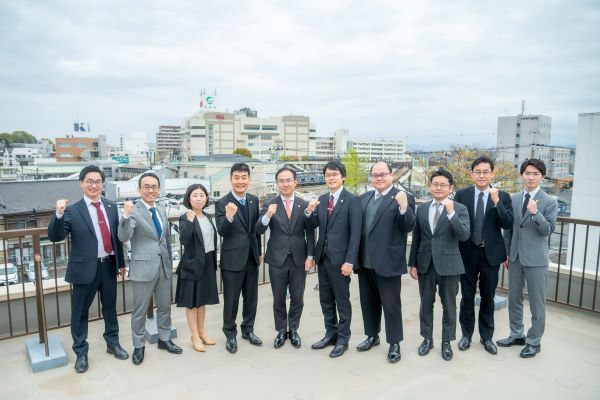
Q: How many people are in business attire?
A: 10